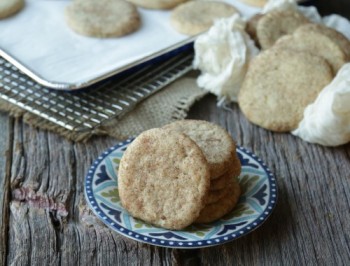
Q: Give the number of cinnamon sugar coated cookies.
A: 15